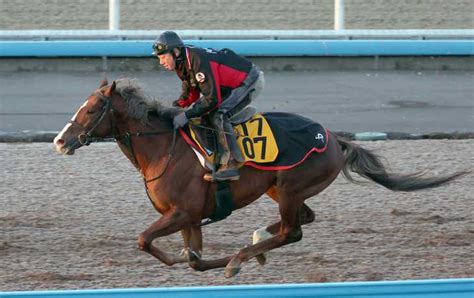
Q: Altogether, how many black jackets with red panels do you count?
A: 1